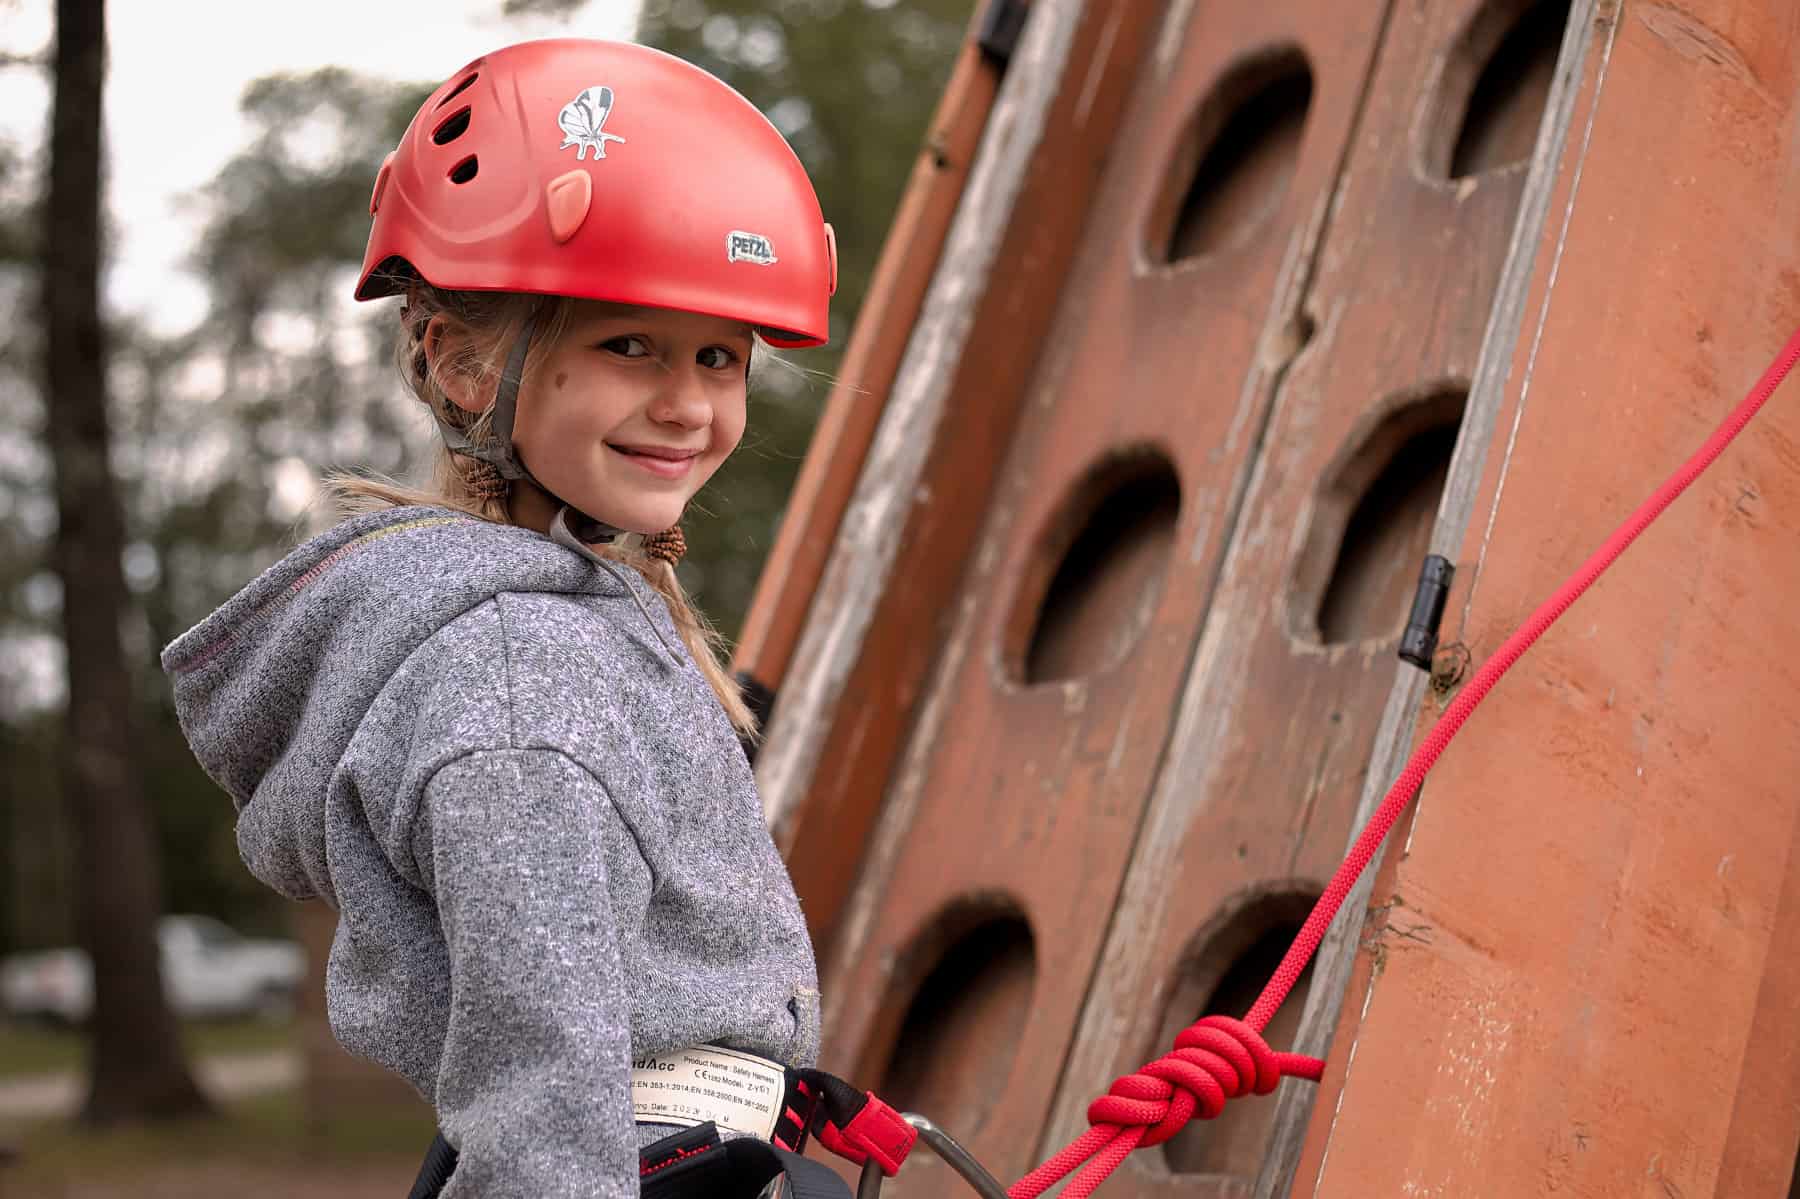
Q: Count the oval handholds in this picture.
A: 6